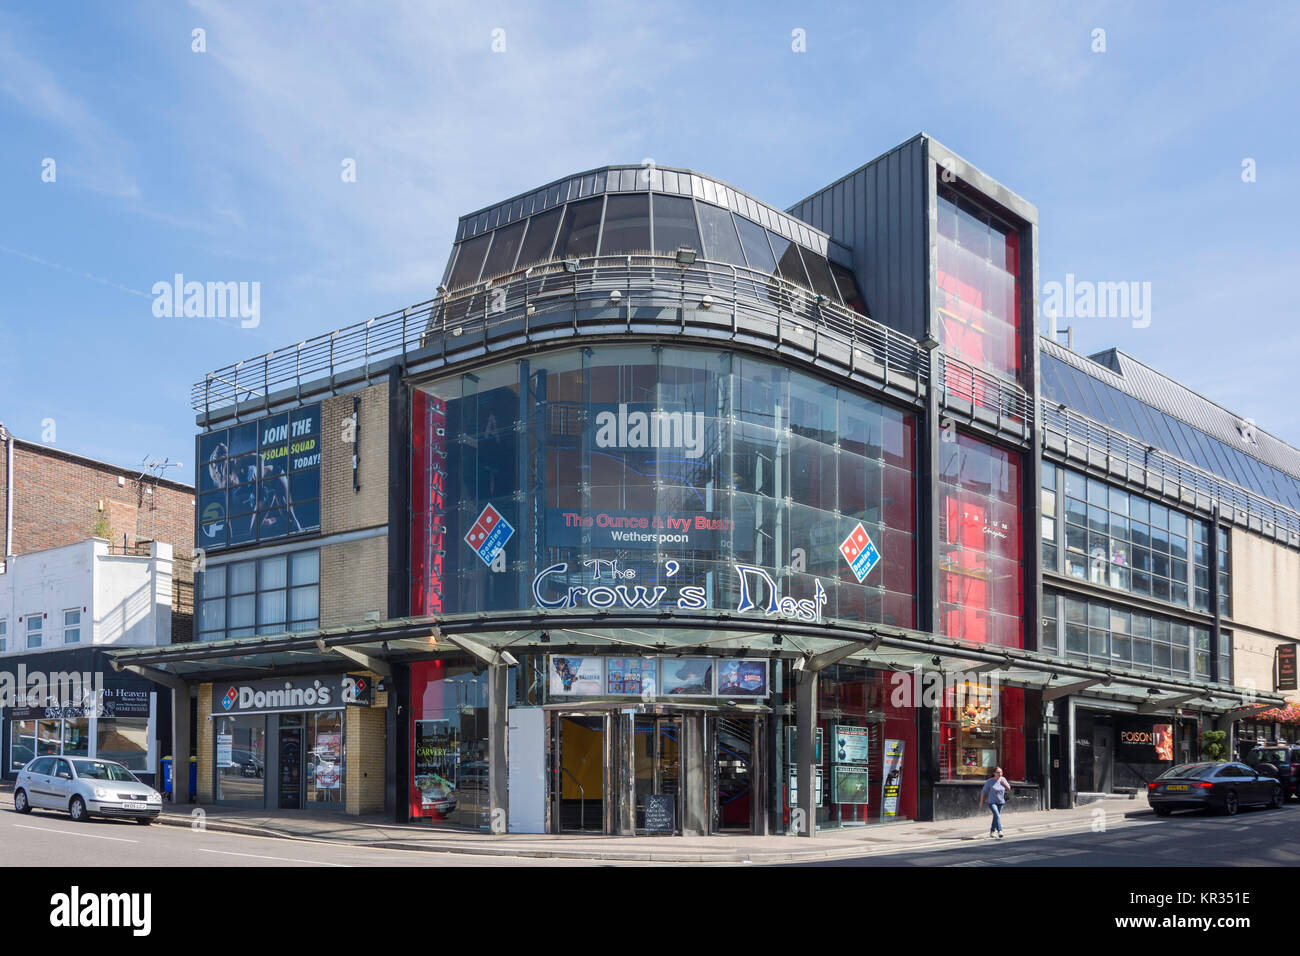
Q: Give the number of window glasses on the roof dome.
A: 11